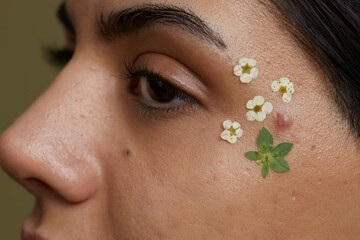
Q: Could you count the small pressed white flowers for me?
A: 4